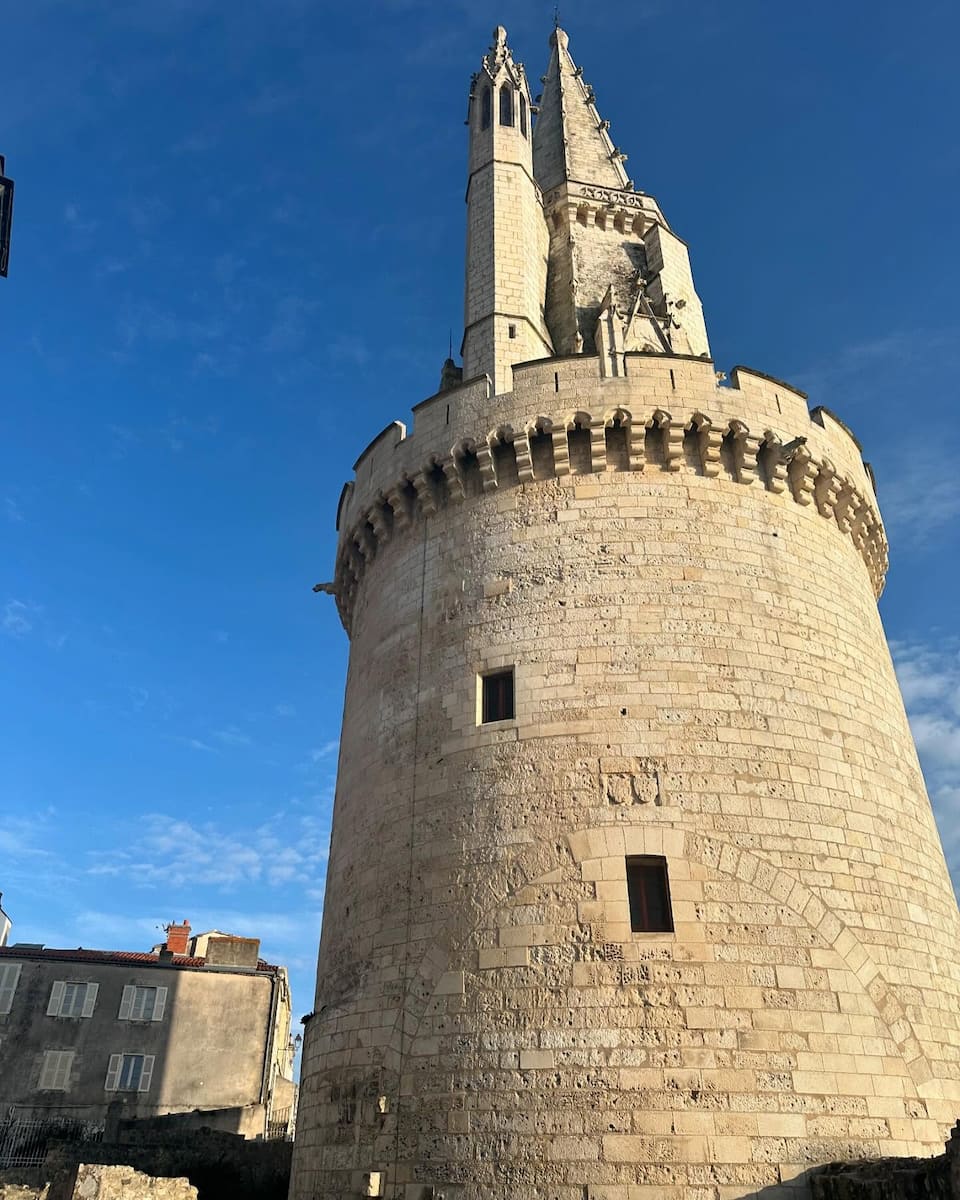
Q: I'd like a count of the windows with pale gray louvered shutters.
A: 5